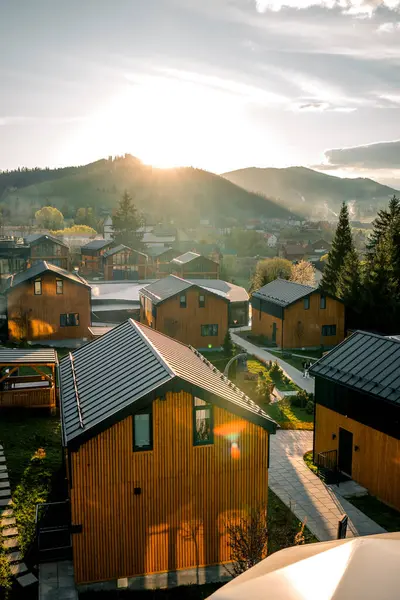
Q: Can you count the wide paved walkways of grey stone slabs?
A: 1